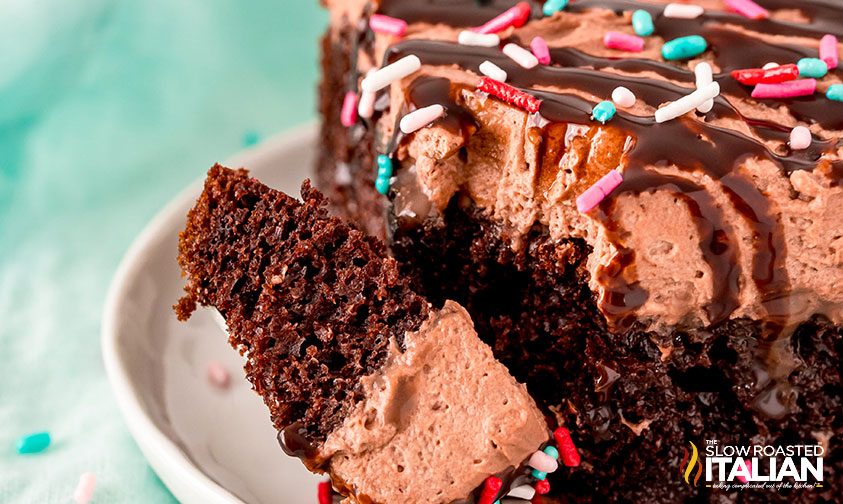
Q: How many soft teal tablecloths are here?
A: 1